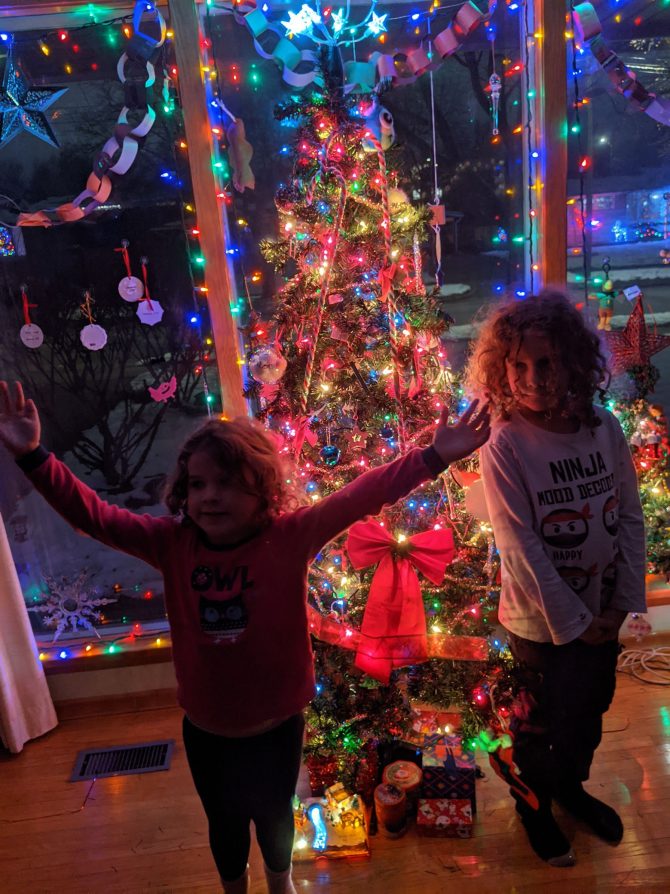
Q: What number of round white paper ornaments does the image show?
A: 4